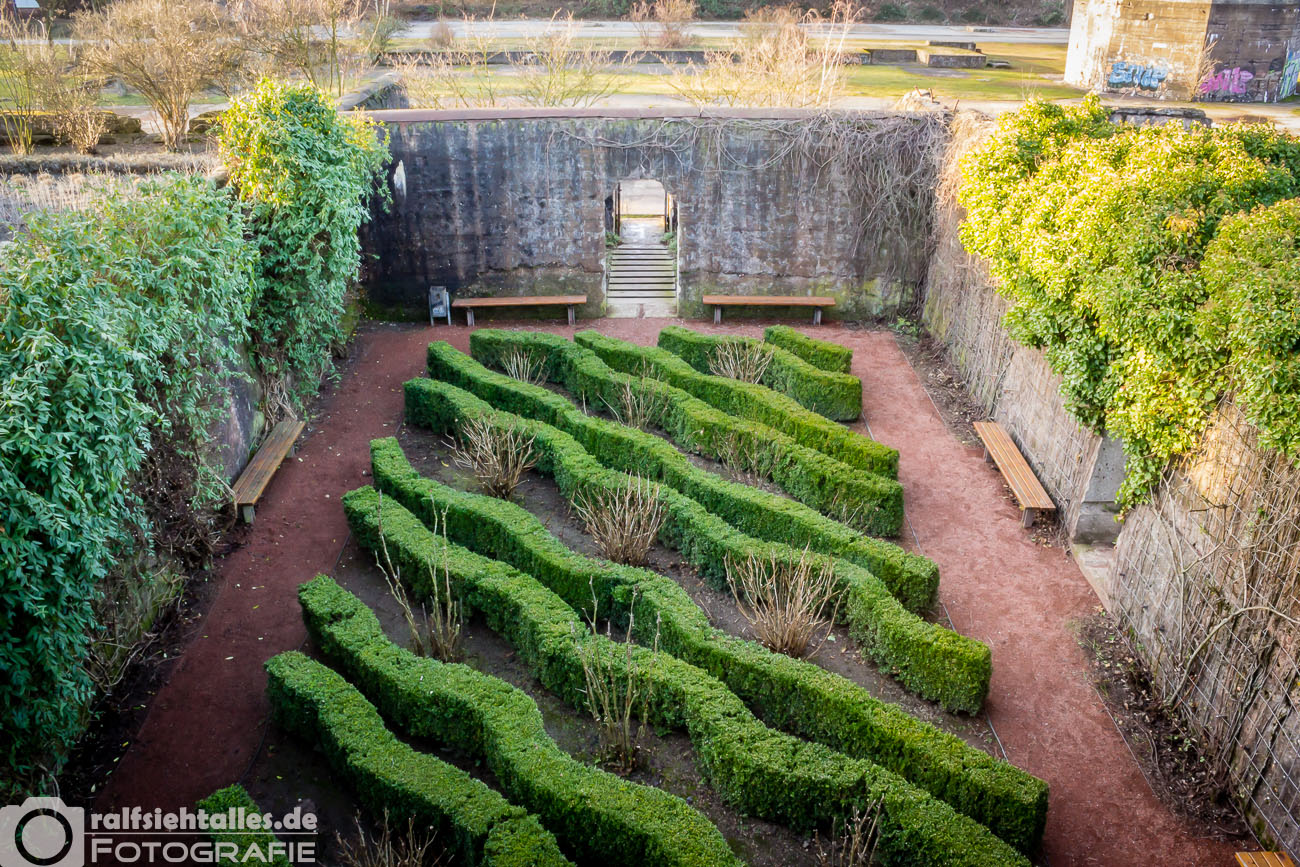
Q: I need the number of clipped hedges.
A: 11